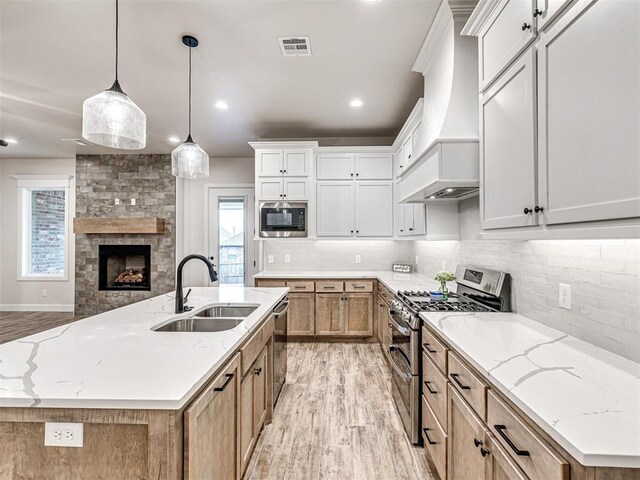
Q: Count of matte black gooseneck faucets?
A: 1